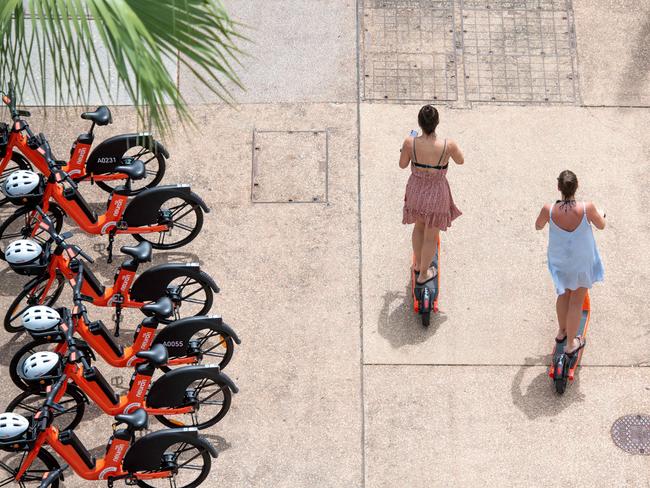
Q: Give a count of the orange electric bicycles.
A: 6